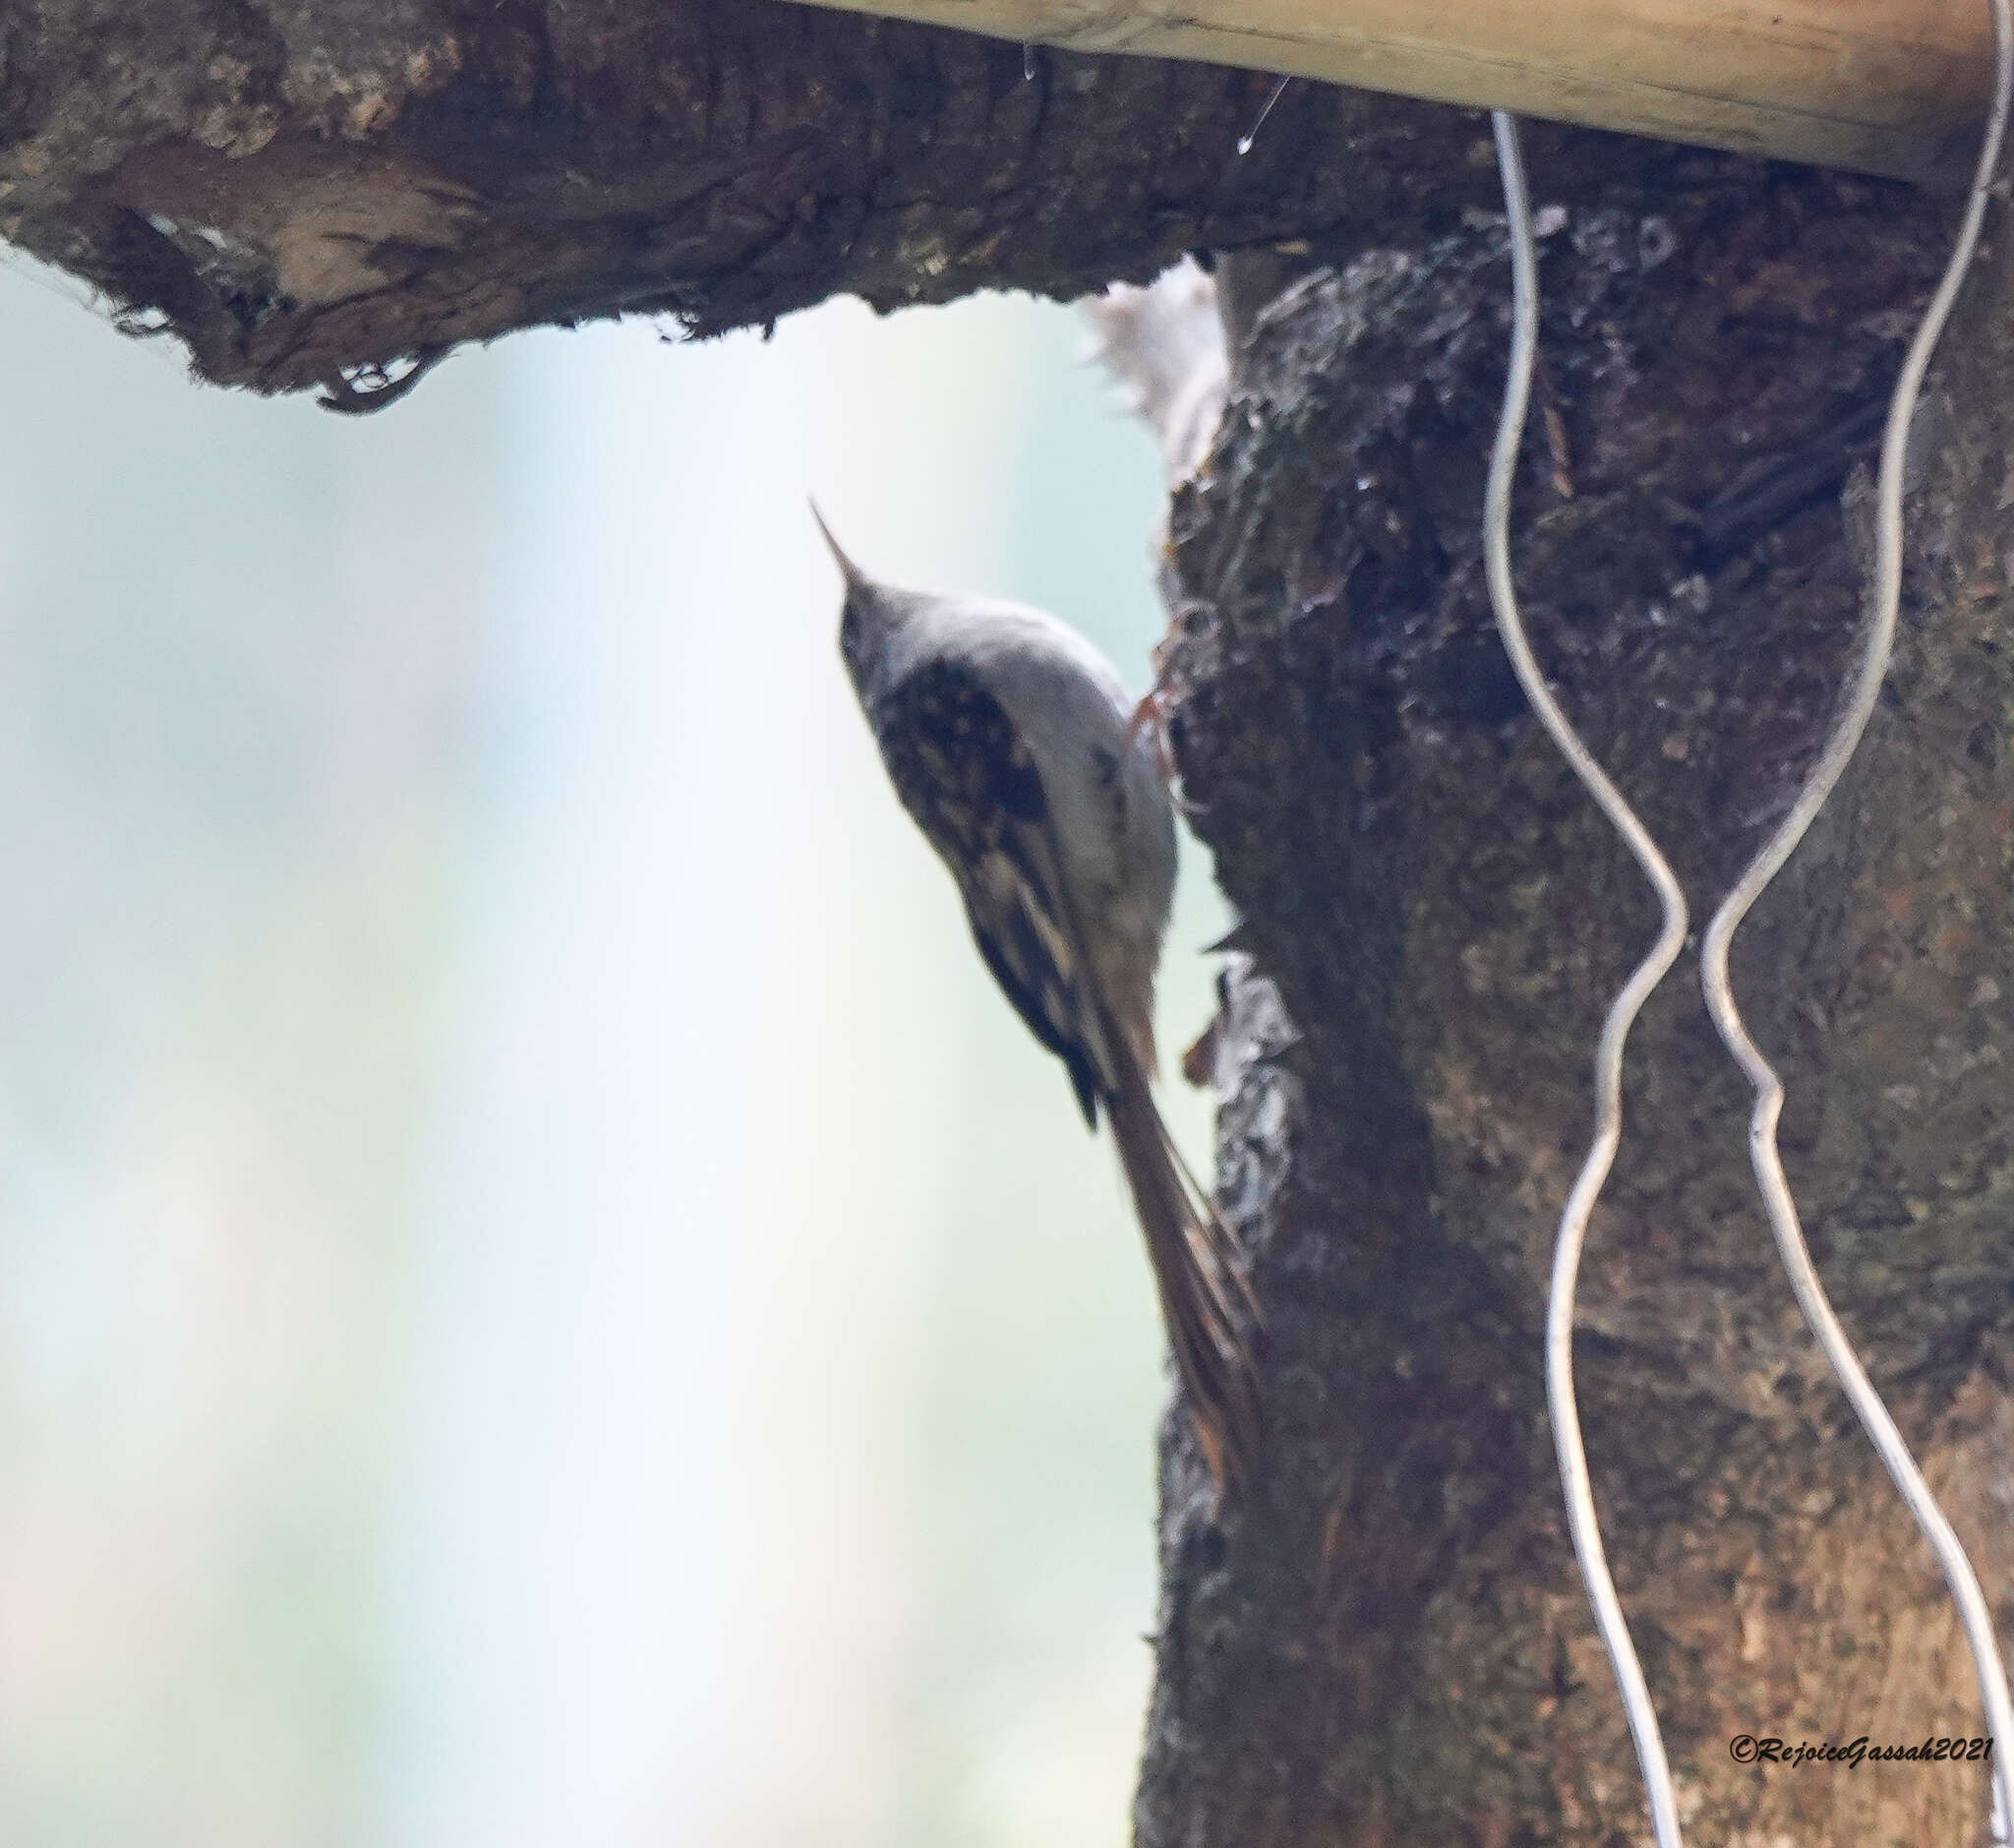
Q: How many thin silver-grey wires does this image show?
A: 2